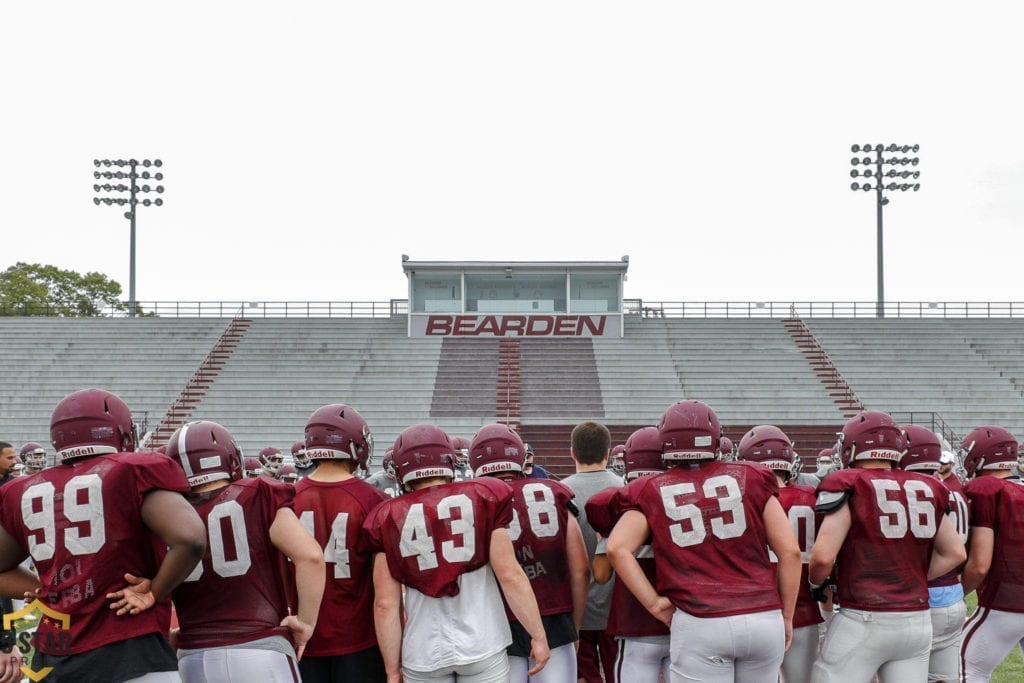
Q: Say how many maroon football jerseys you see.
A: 11